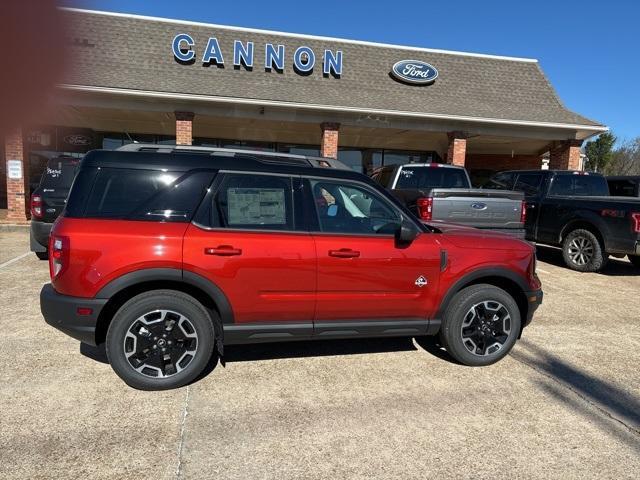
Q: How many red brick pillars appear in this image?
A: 5